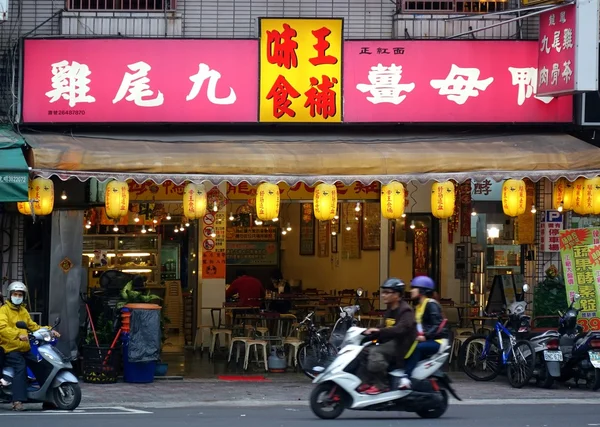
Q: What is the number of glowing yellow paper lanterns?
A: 12